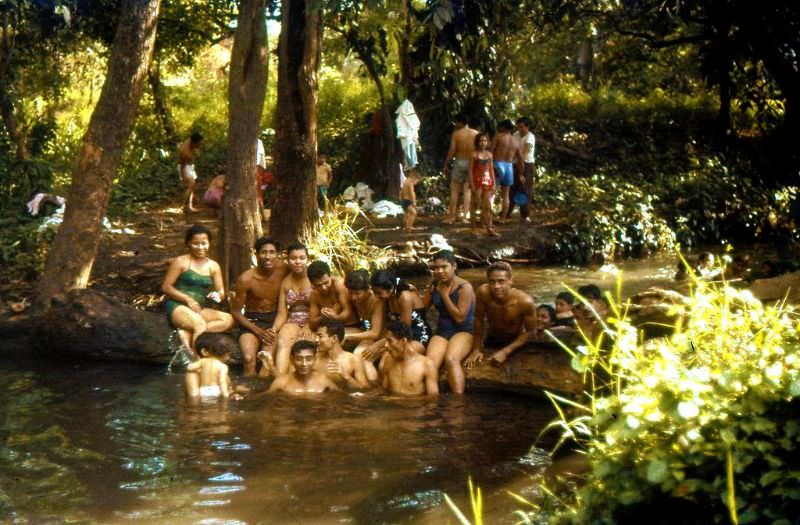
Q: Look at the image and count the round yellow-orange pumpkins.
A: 0